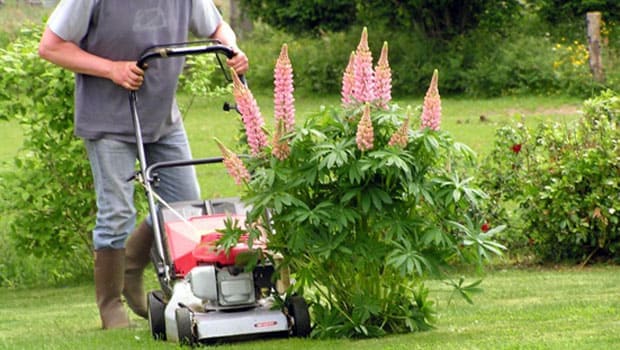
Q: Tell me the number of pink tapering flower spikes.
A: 10